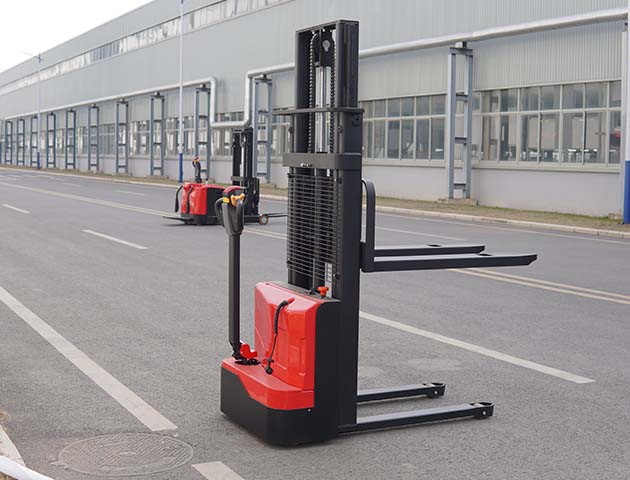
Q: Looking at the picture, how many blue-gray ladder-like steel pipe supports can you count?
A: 11